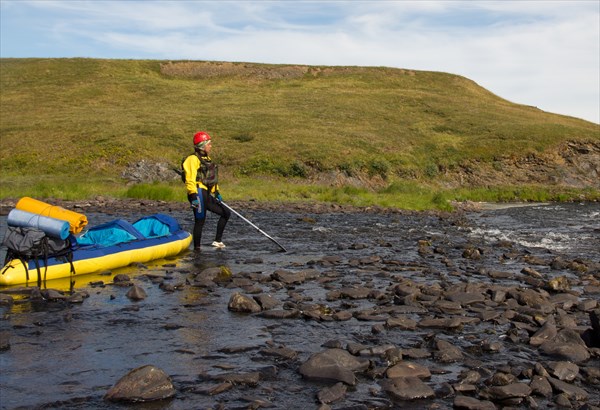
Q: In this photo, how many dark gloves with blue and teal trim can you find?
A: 2